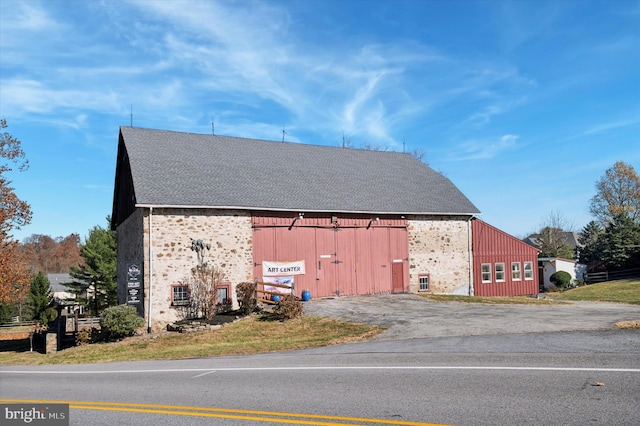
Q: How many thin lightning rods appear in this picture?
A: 5